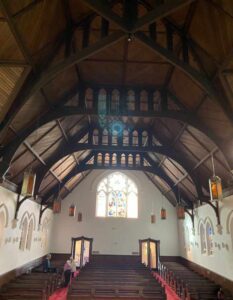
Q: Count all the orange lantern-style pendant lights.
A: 8